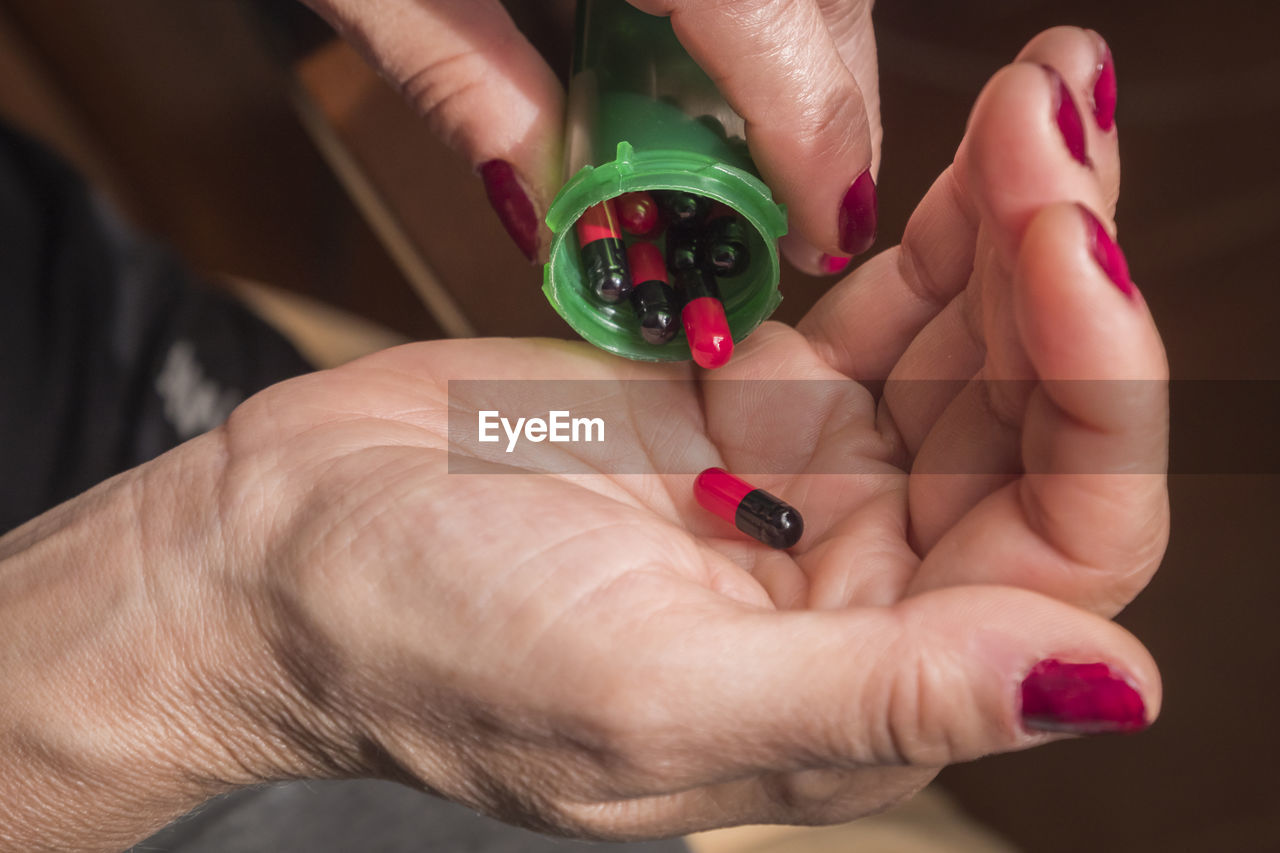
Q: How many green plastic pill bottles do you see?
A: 1